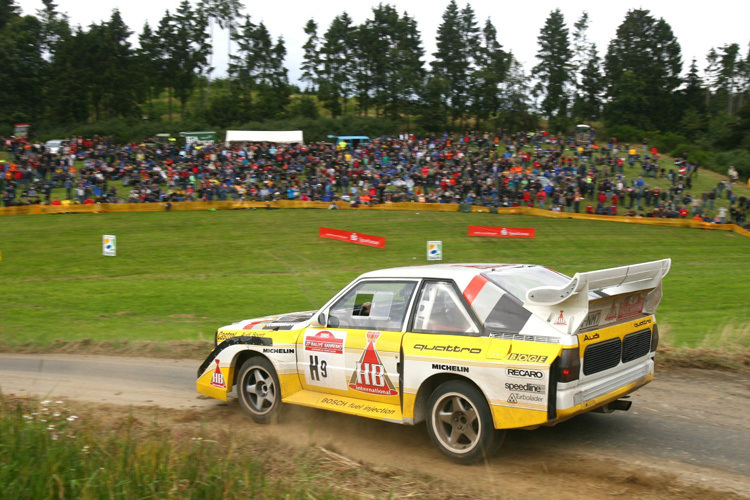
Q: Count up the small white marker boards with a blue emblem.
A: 2